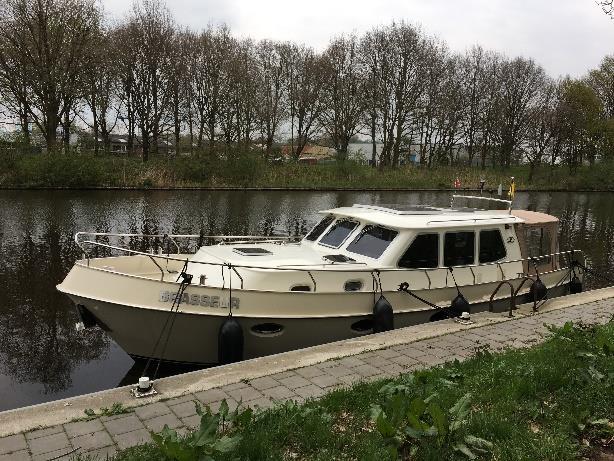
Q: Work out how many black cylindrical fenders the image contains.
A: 5